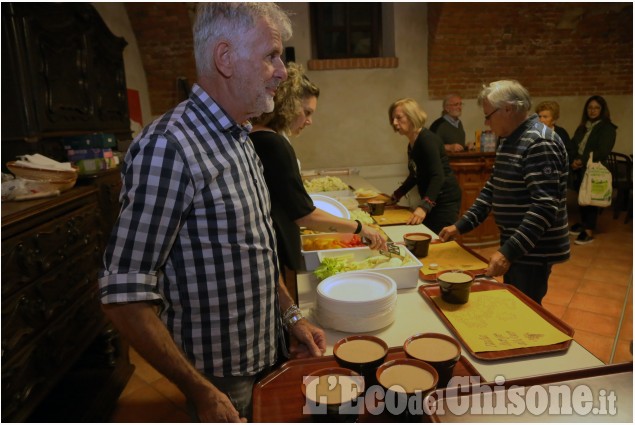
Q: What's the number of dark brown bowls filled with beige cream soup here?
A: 7